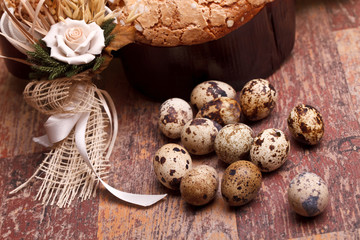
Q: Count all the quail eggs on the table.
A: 12